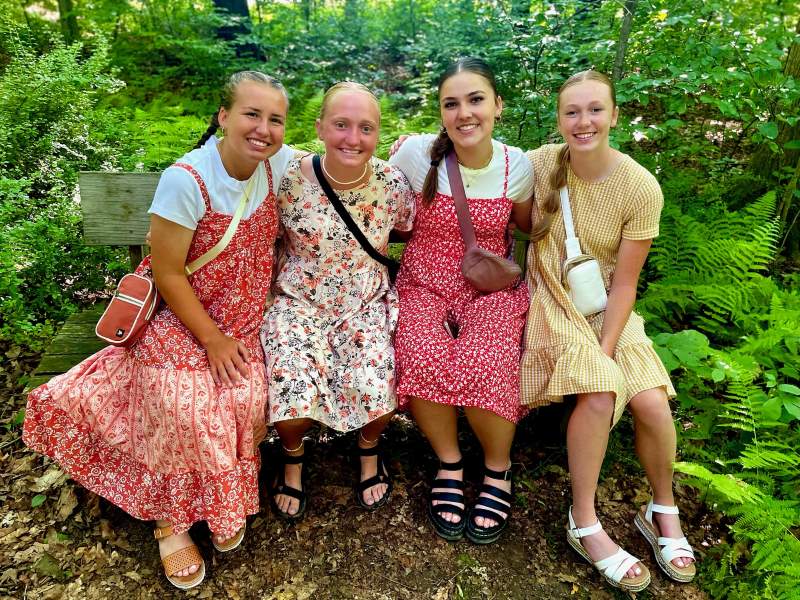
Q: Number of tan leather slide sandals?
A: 2